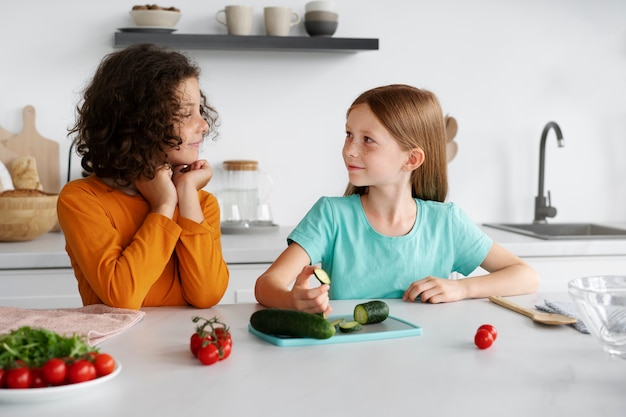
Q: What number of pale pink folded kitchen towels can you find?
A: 1